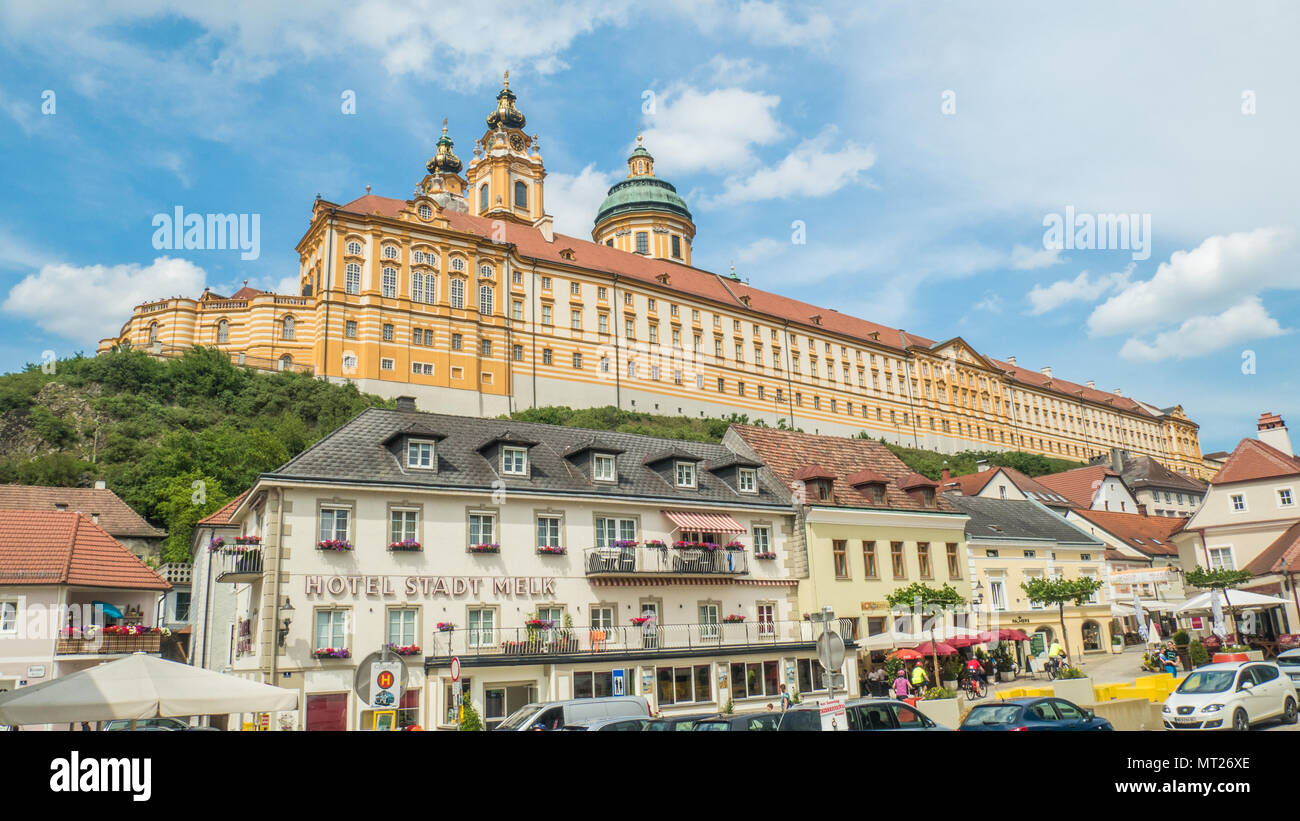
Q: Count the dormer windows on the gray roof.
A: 5